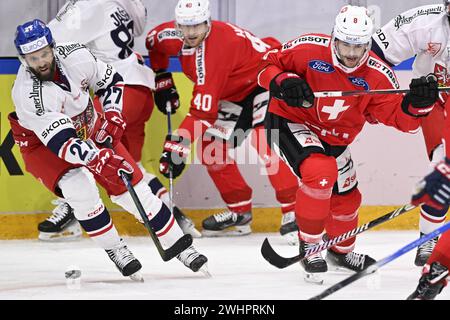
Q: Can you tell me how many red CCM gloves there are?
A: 2